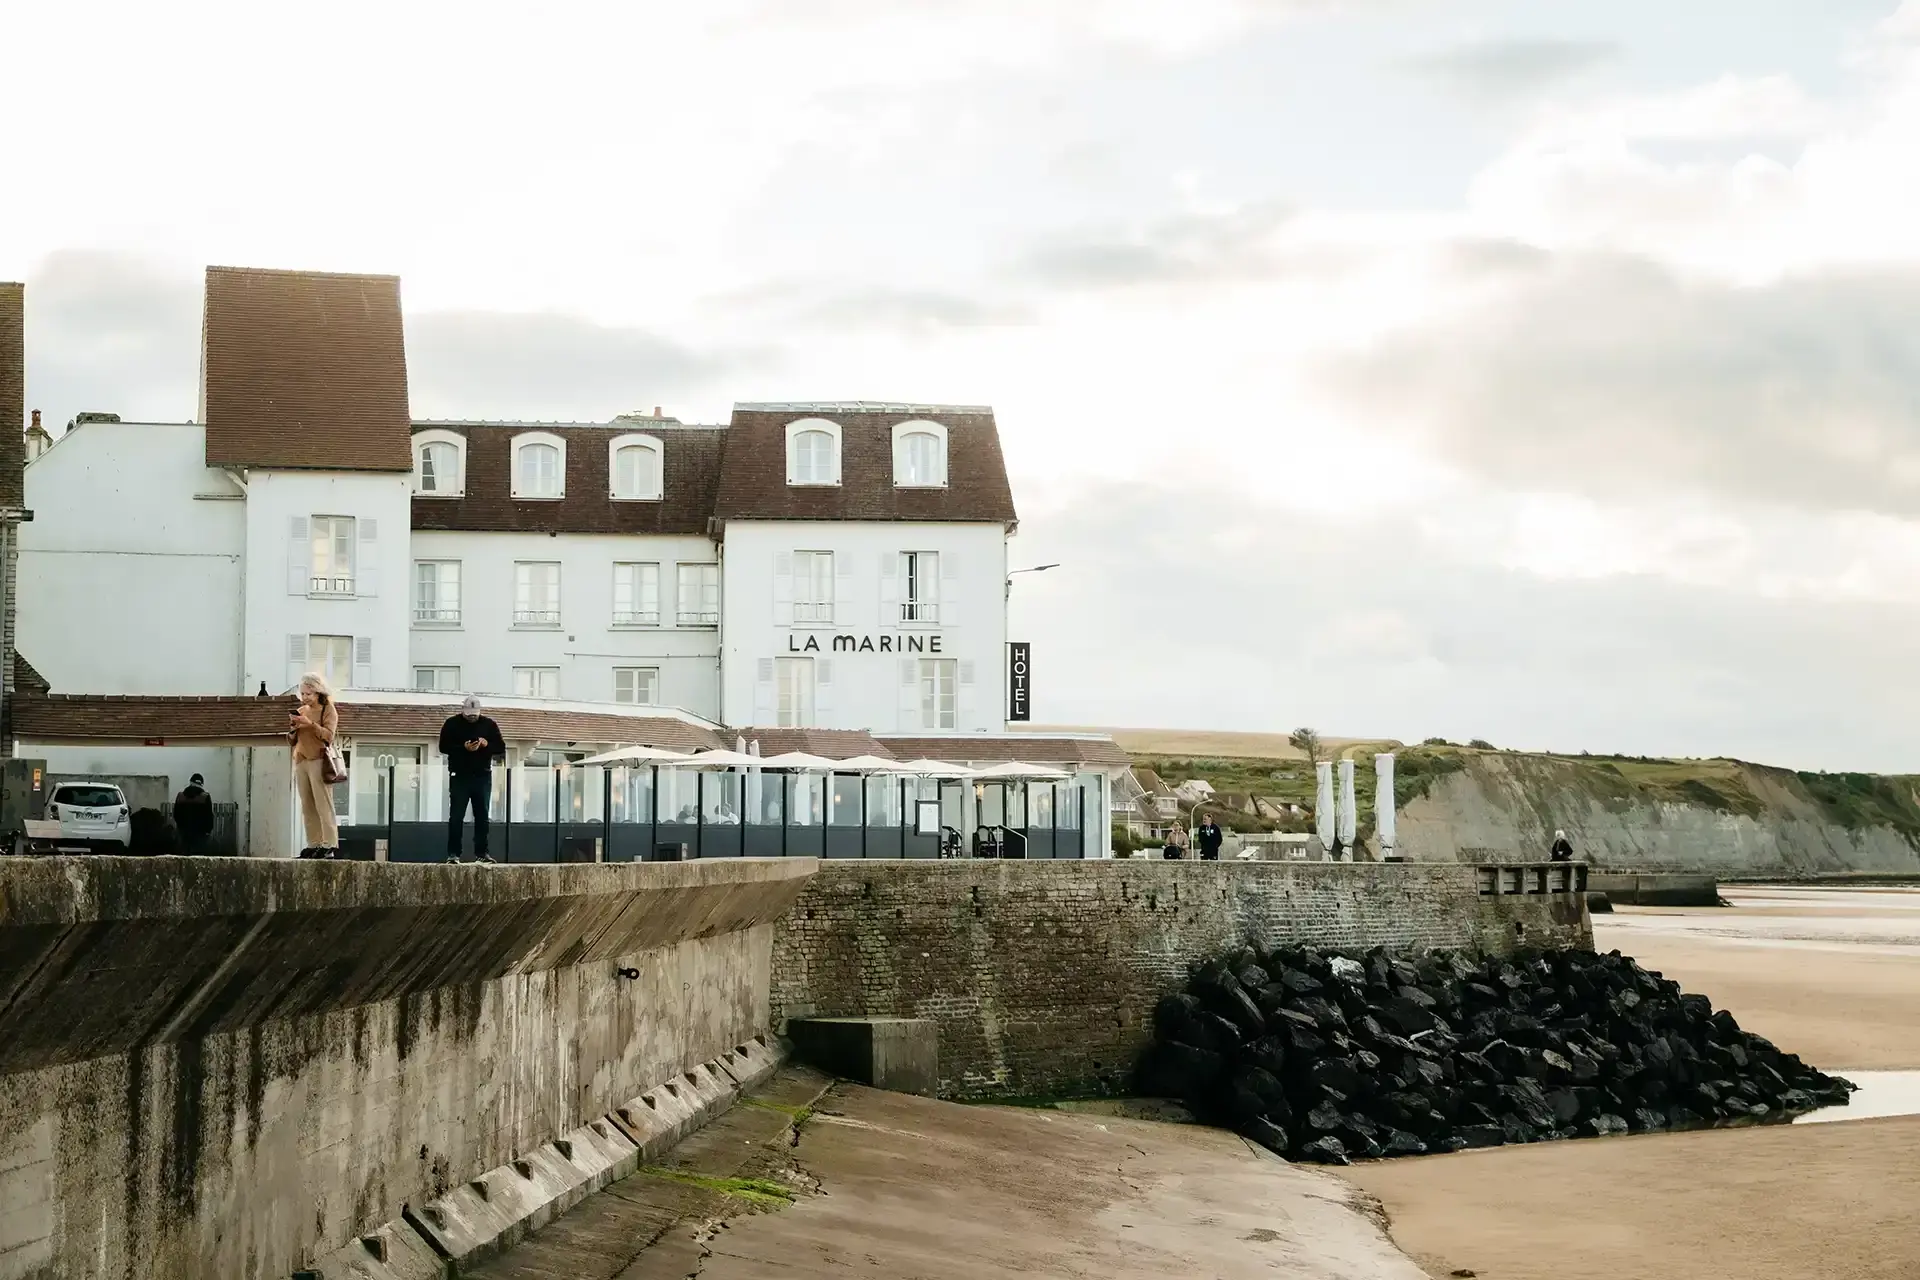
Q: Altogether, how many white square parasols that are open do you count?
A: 6